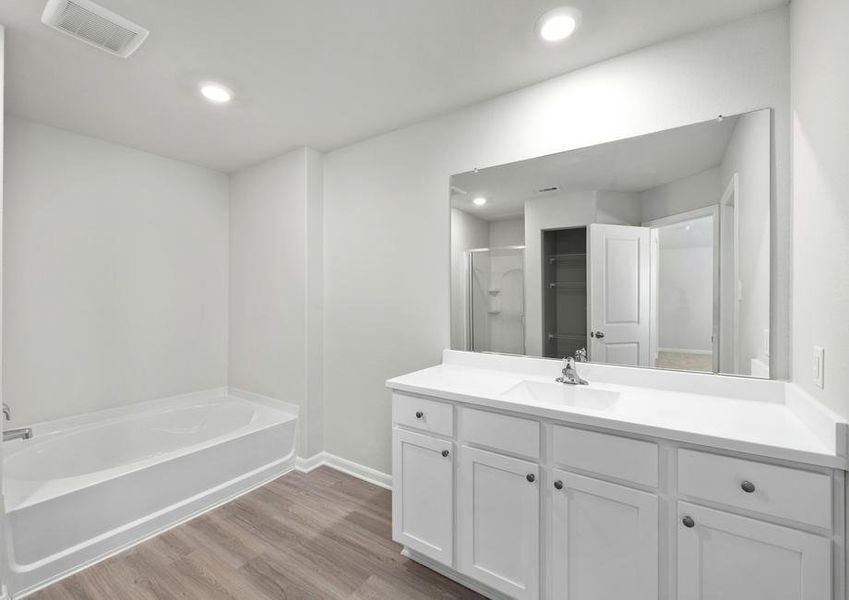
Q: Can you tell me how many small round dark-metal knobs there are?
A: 6